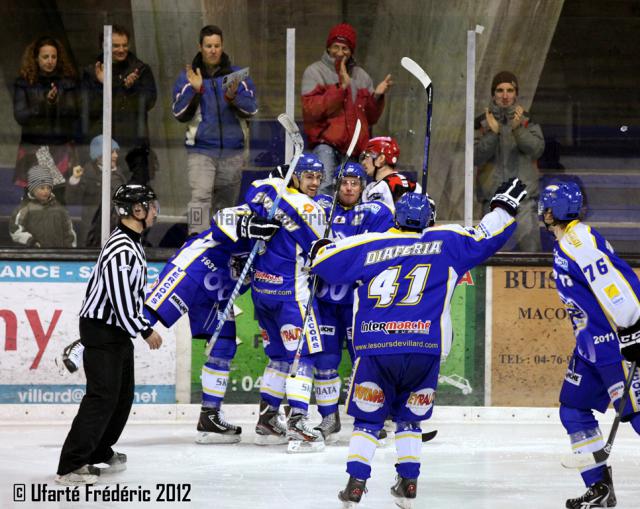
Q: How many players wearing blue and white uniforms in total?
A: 5